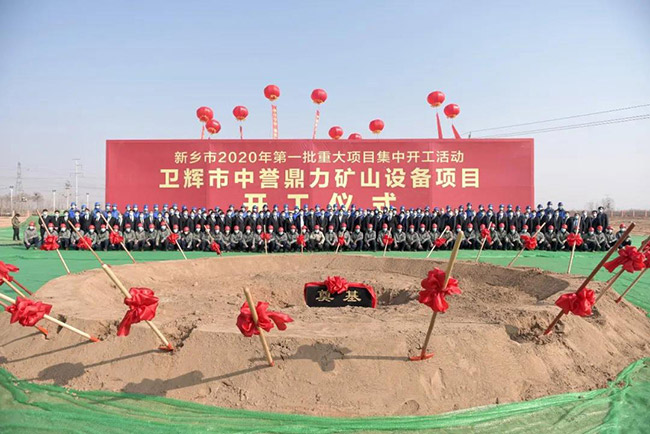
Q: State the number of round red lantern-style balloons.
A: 10